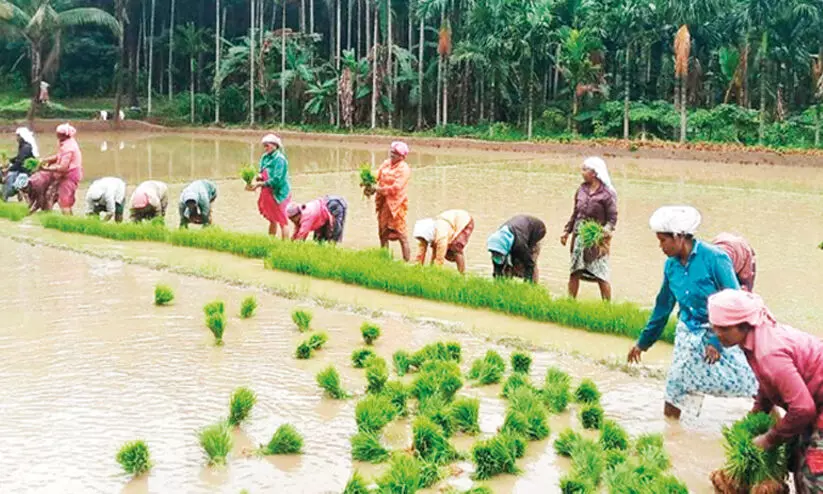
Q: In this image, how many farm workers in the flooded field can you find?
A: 15